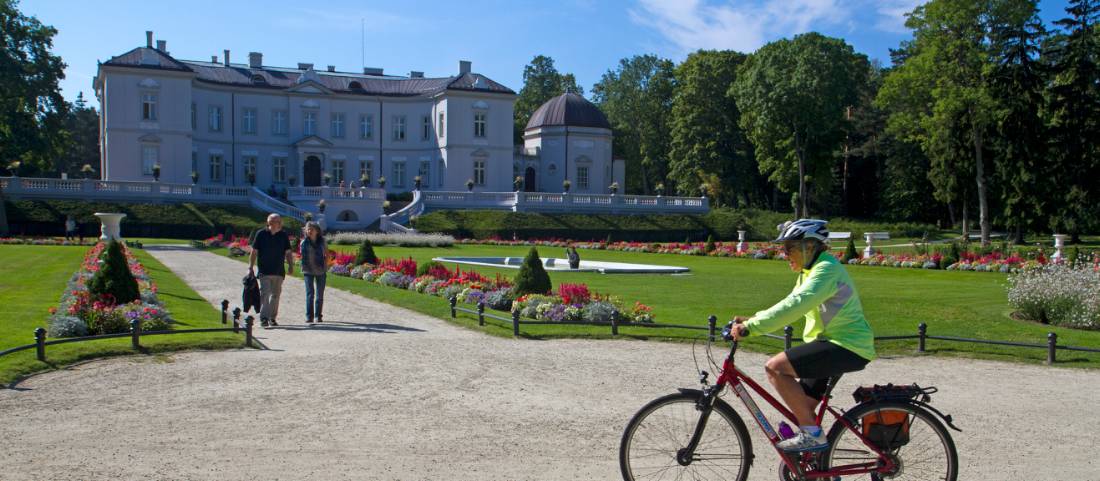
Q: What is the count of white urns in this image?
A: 4